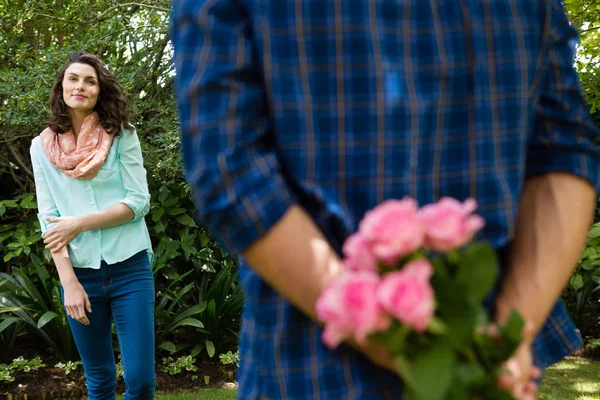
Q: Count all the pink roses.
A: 5